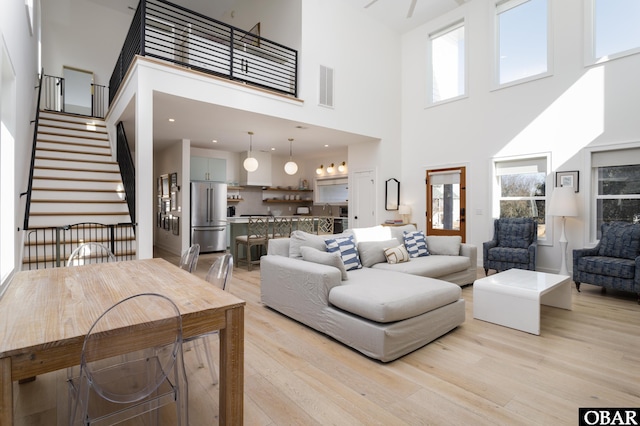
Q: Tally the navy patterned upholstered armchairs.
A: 2